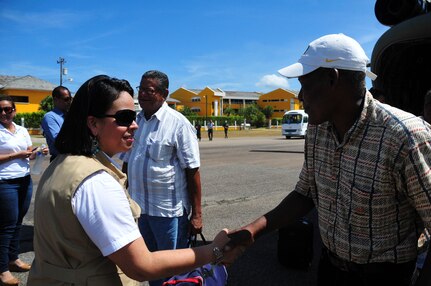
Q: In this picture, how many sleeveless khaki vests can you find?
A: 1